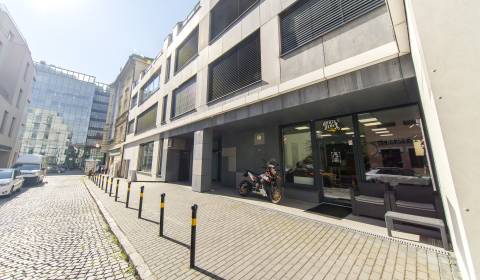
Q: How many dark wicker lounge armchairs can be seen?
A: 2